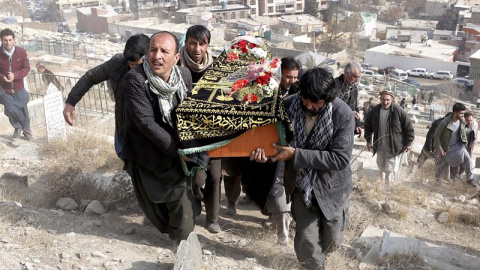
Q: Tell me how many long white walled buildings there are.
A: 1